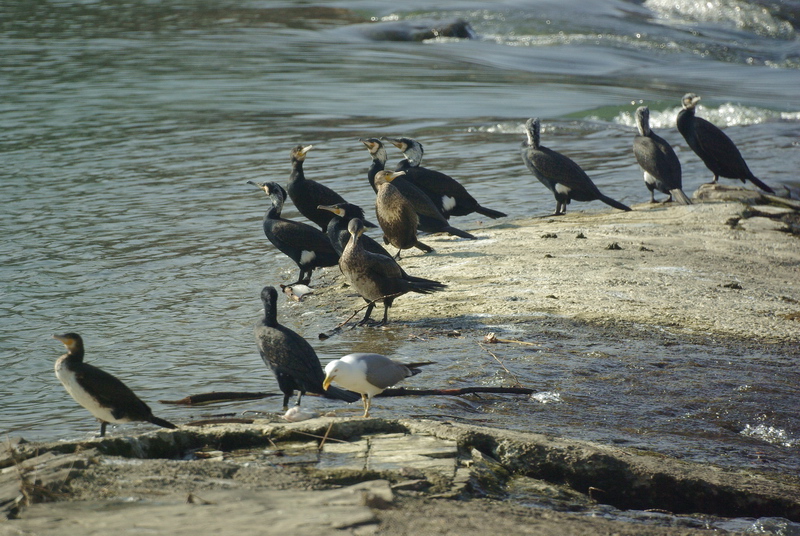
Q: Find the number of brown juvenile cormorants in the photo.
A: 2